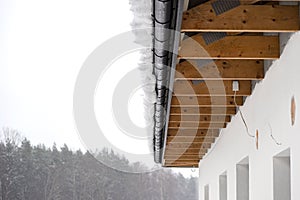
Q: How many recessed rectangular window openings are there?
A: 4